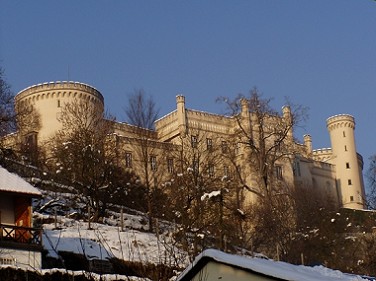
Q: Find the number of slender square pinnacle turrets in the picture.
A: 4